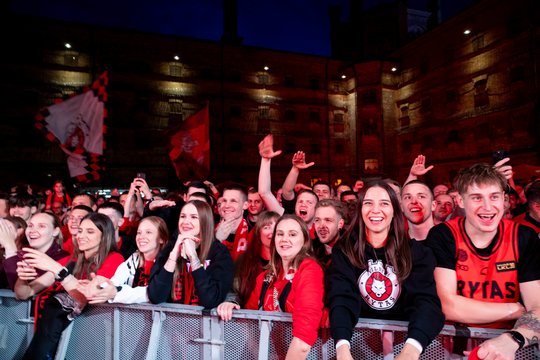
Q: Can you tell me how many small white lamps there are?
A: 6